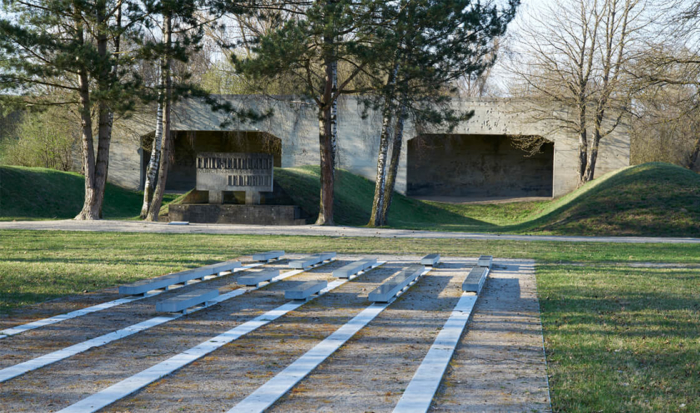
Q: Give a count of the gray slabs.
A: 11